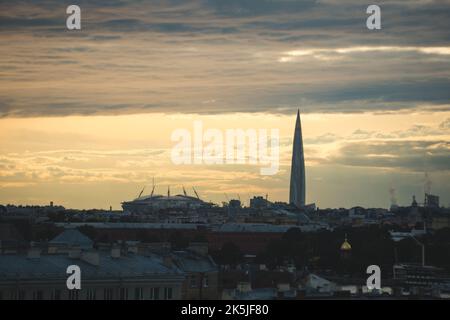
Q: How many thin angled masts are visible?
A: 5